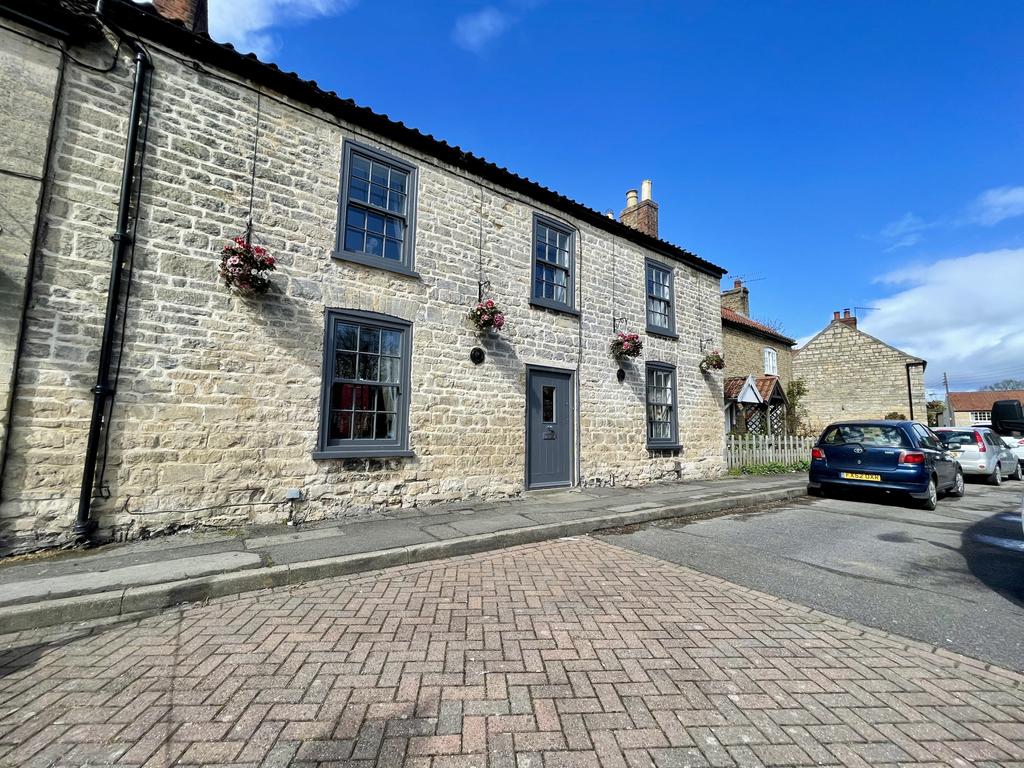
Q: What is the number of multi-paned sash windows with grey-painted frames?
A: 5